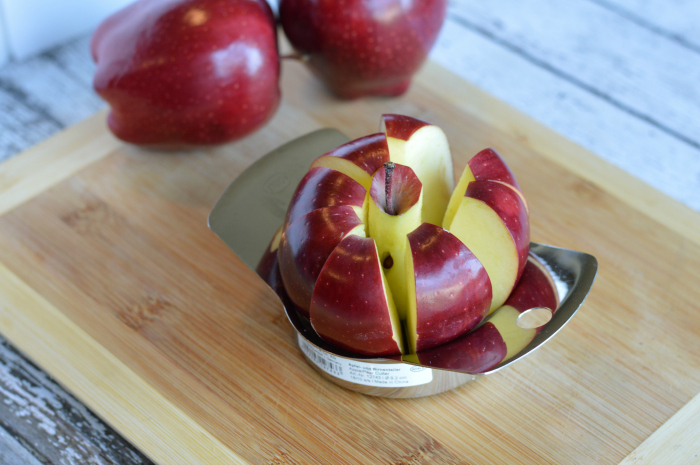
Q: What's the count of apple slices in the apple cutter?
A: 8